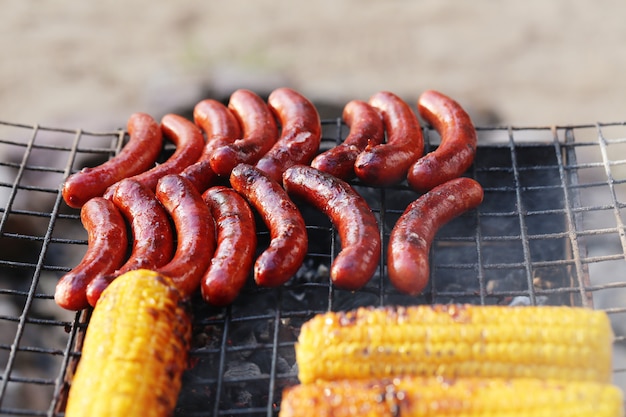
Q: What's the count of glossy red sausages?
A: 15